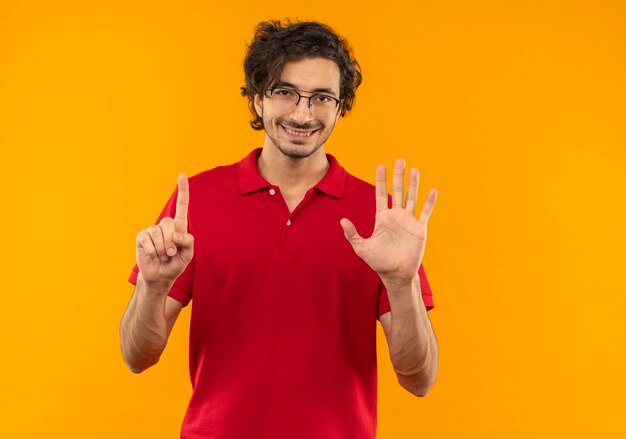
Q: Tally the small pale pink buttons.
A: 2